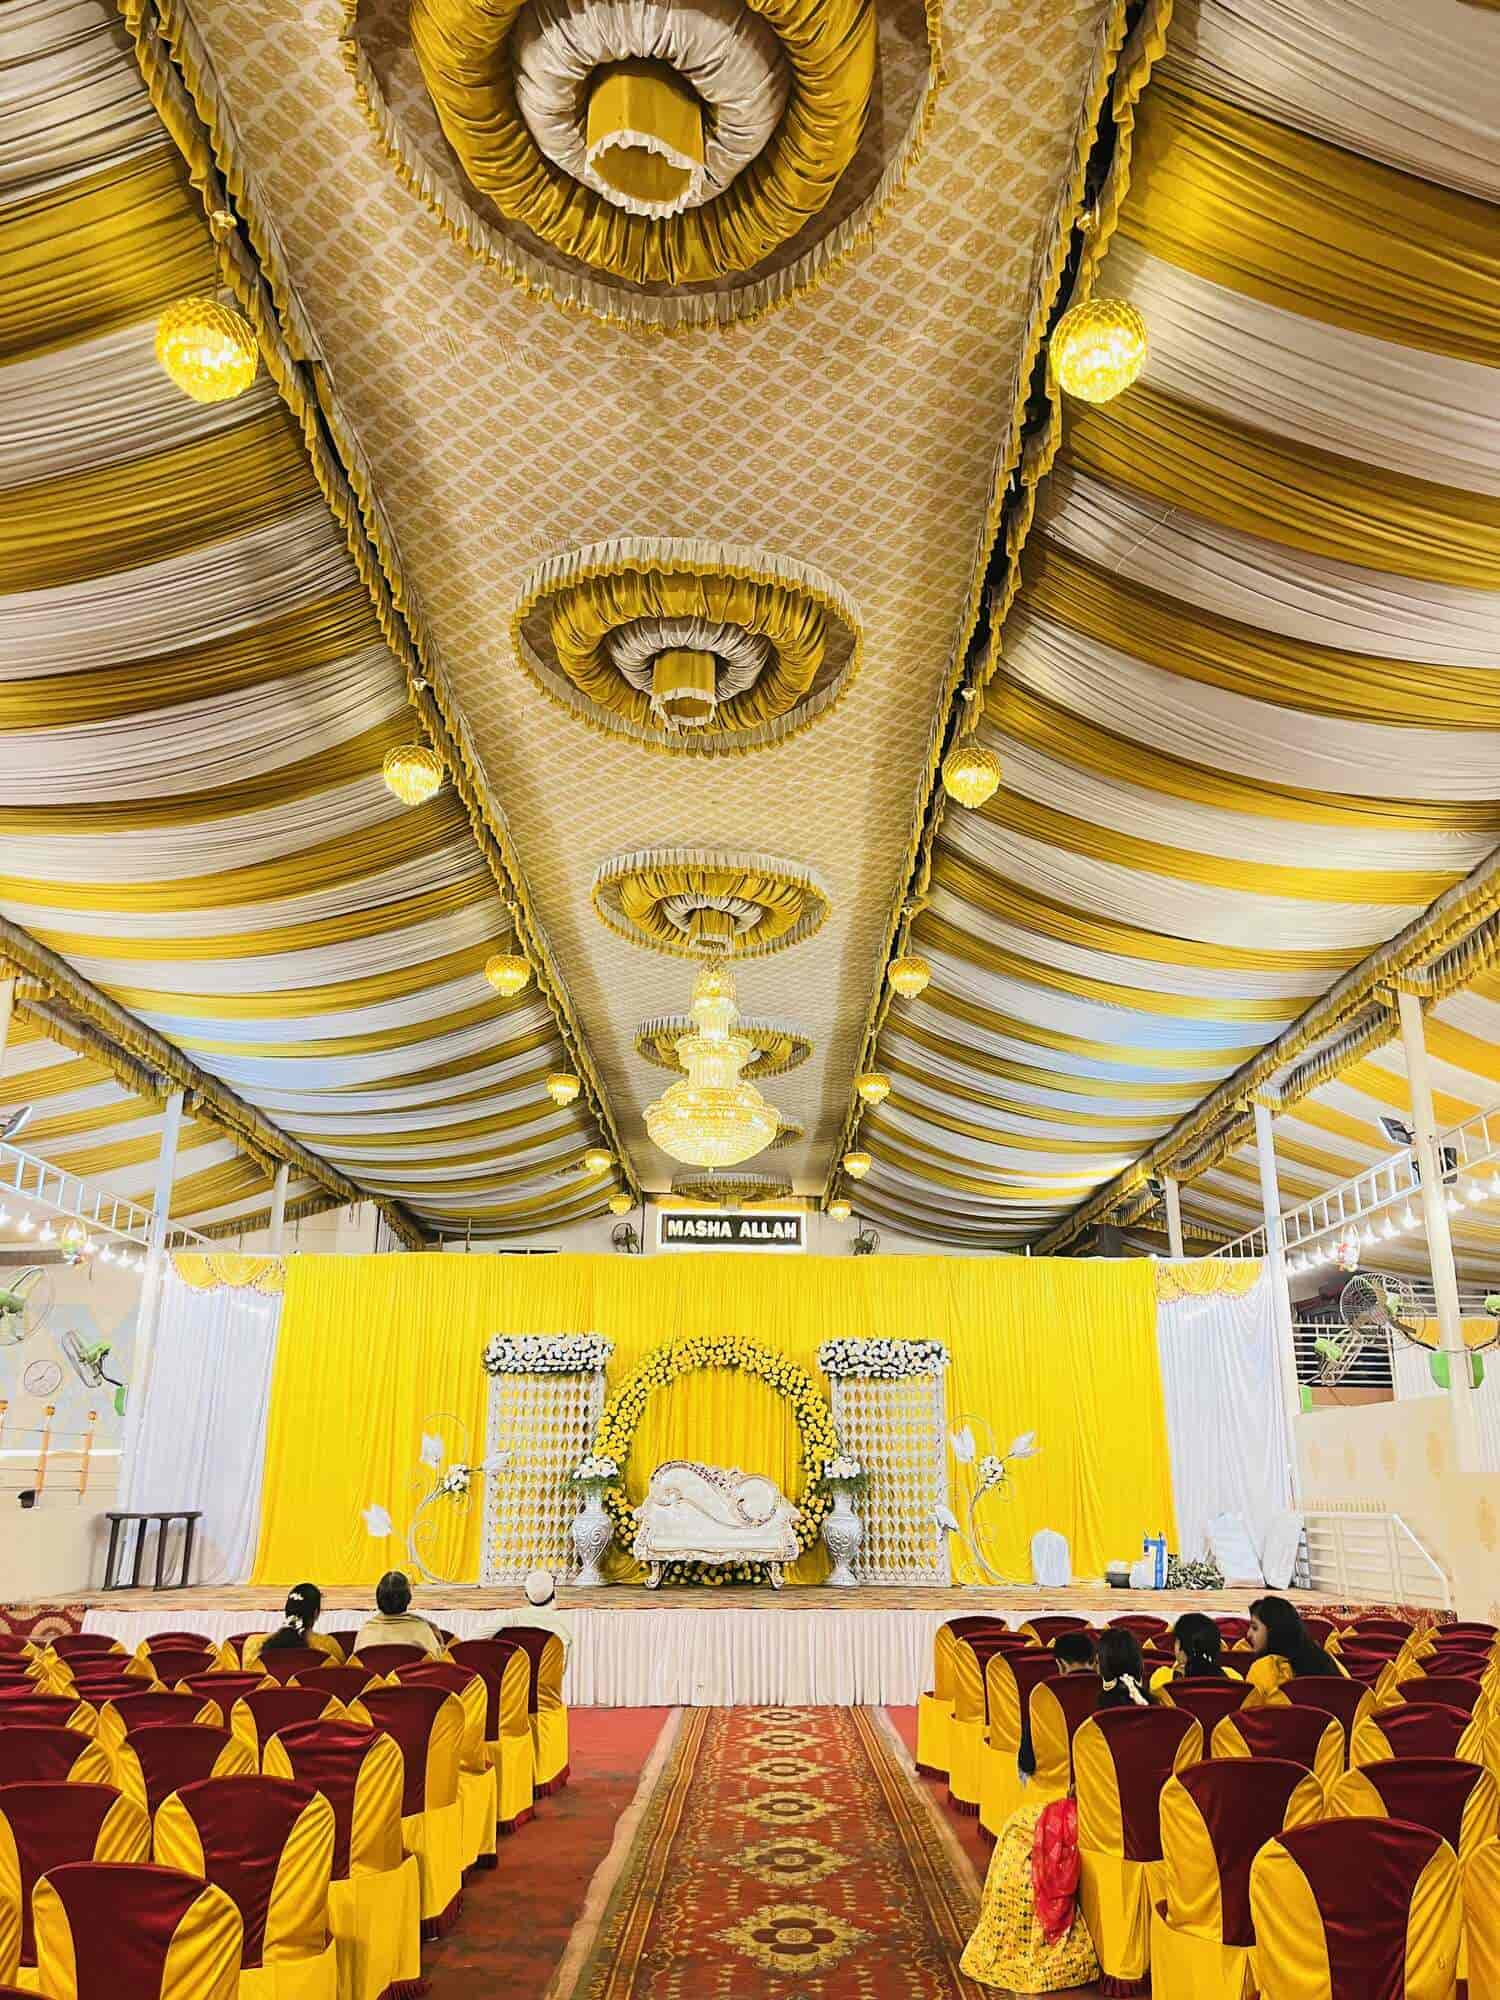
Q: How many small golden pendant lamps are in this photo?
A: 12